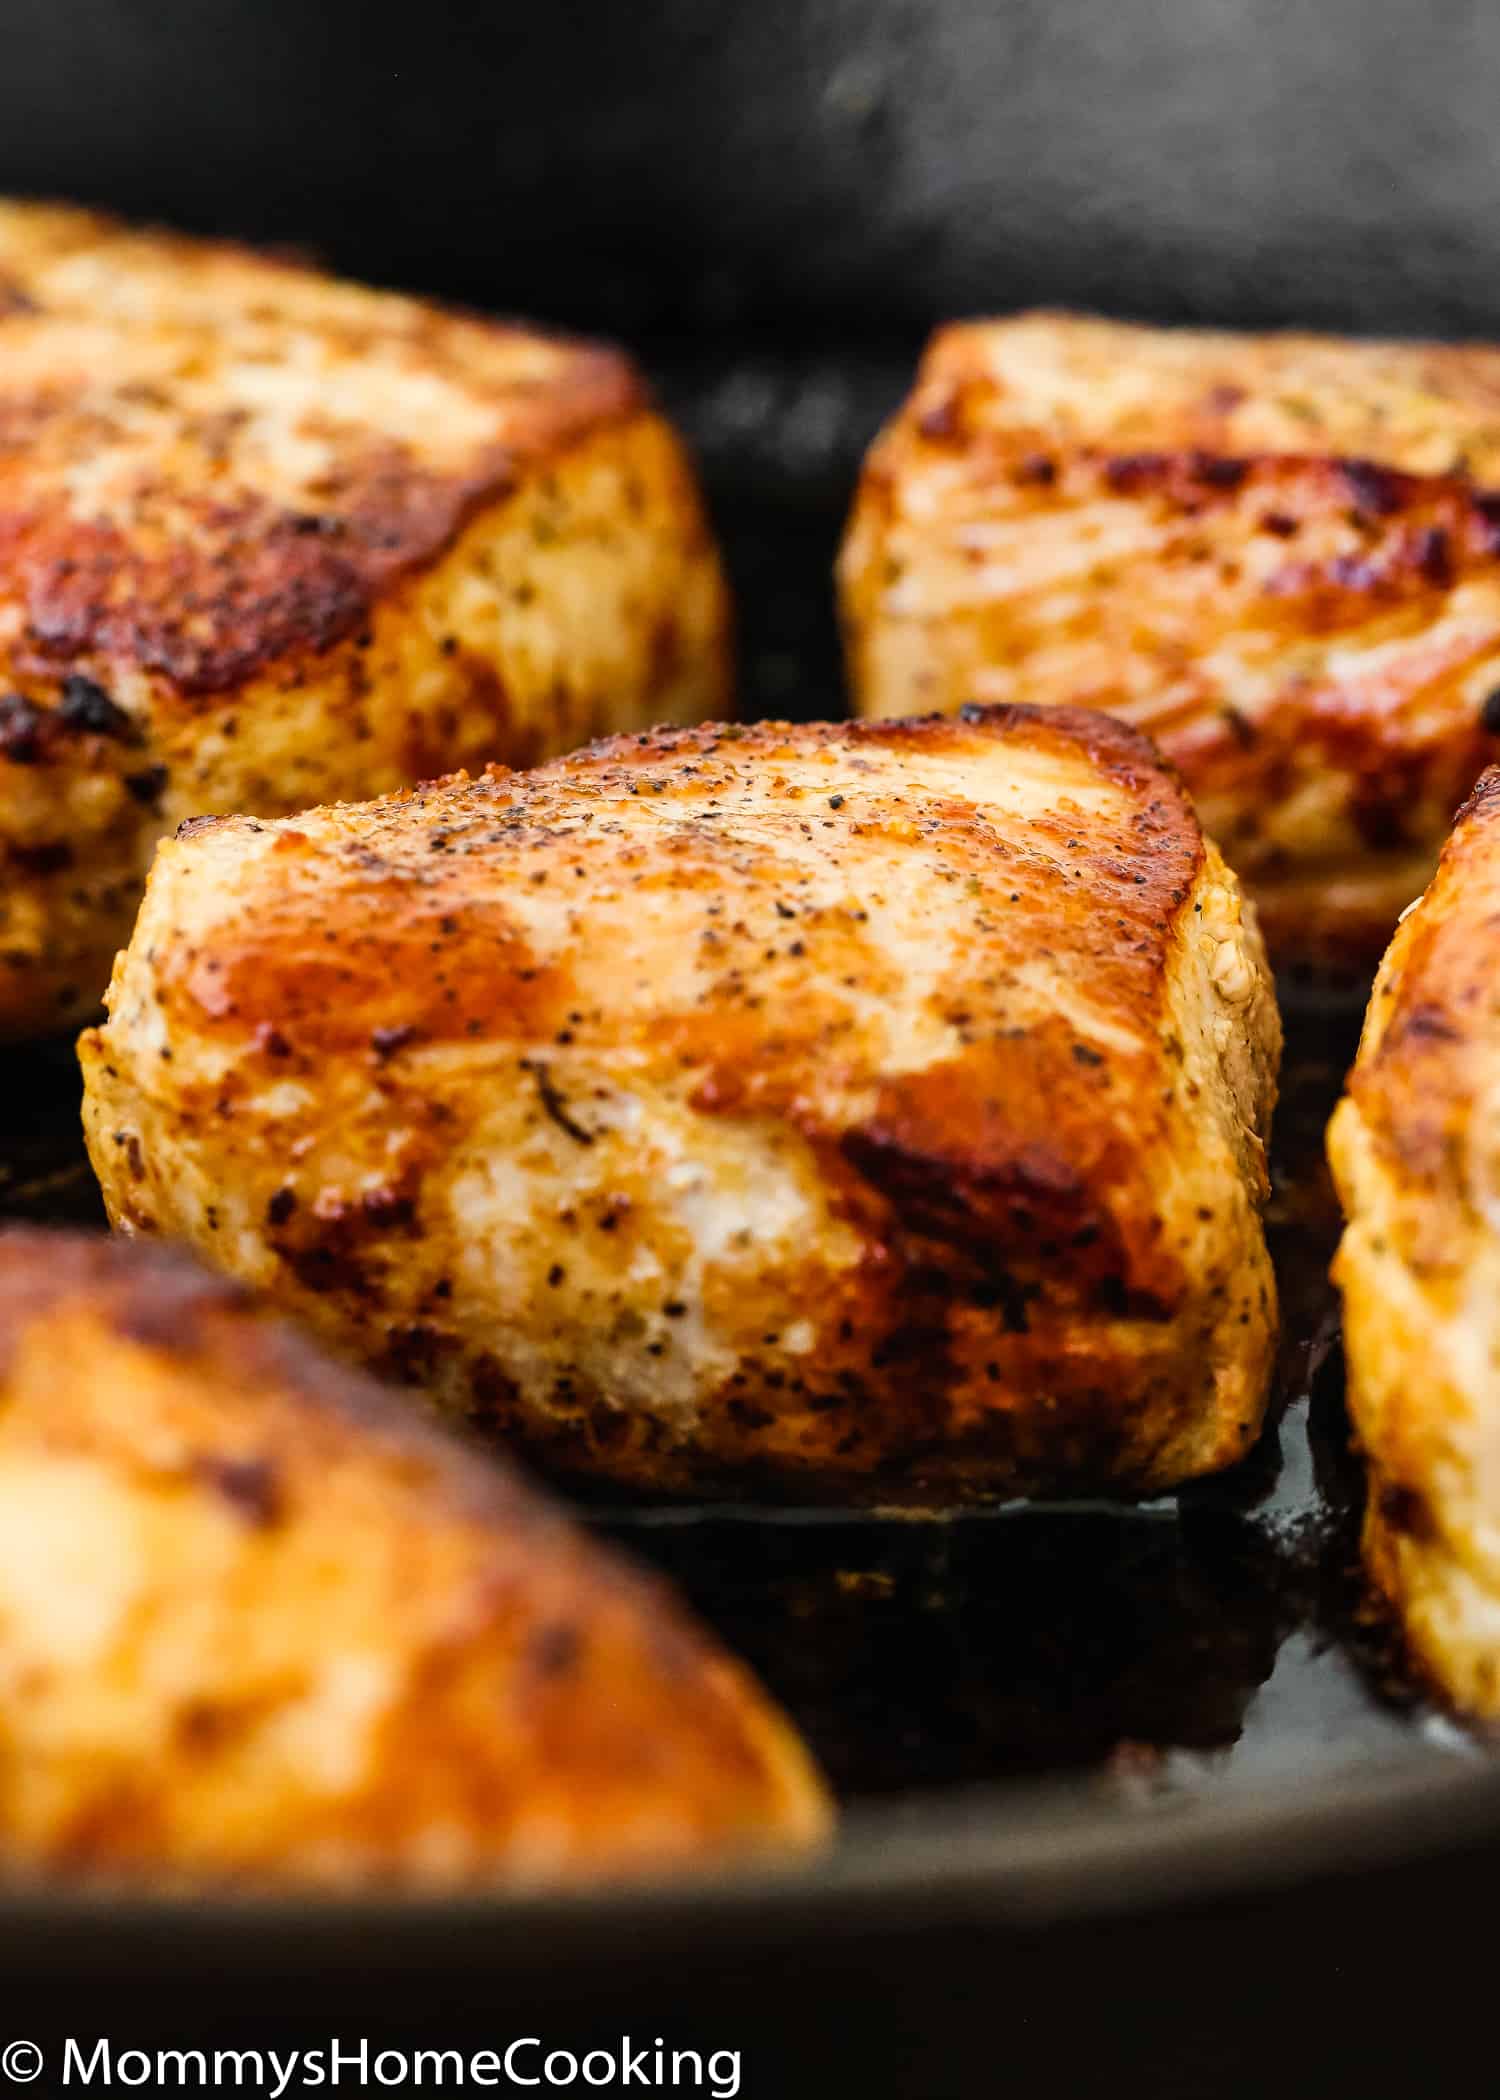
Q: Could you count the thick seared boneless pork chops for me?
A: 5